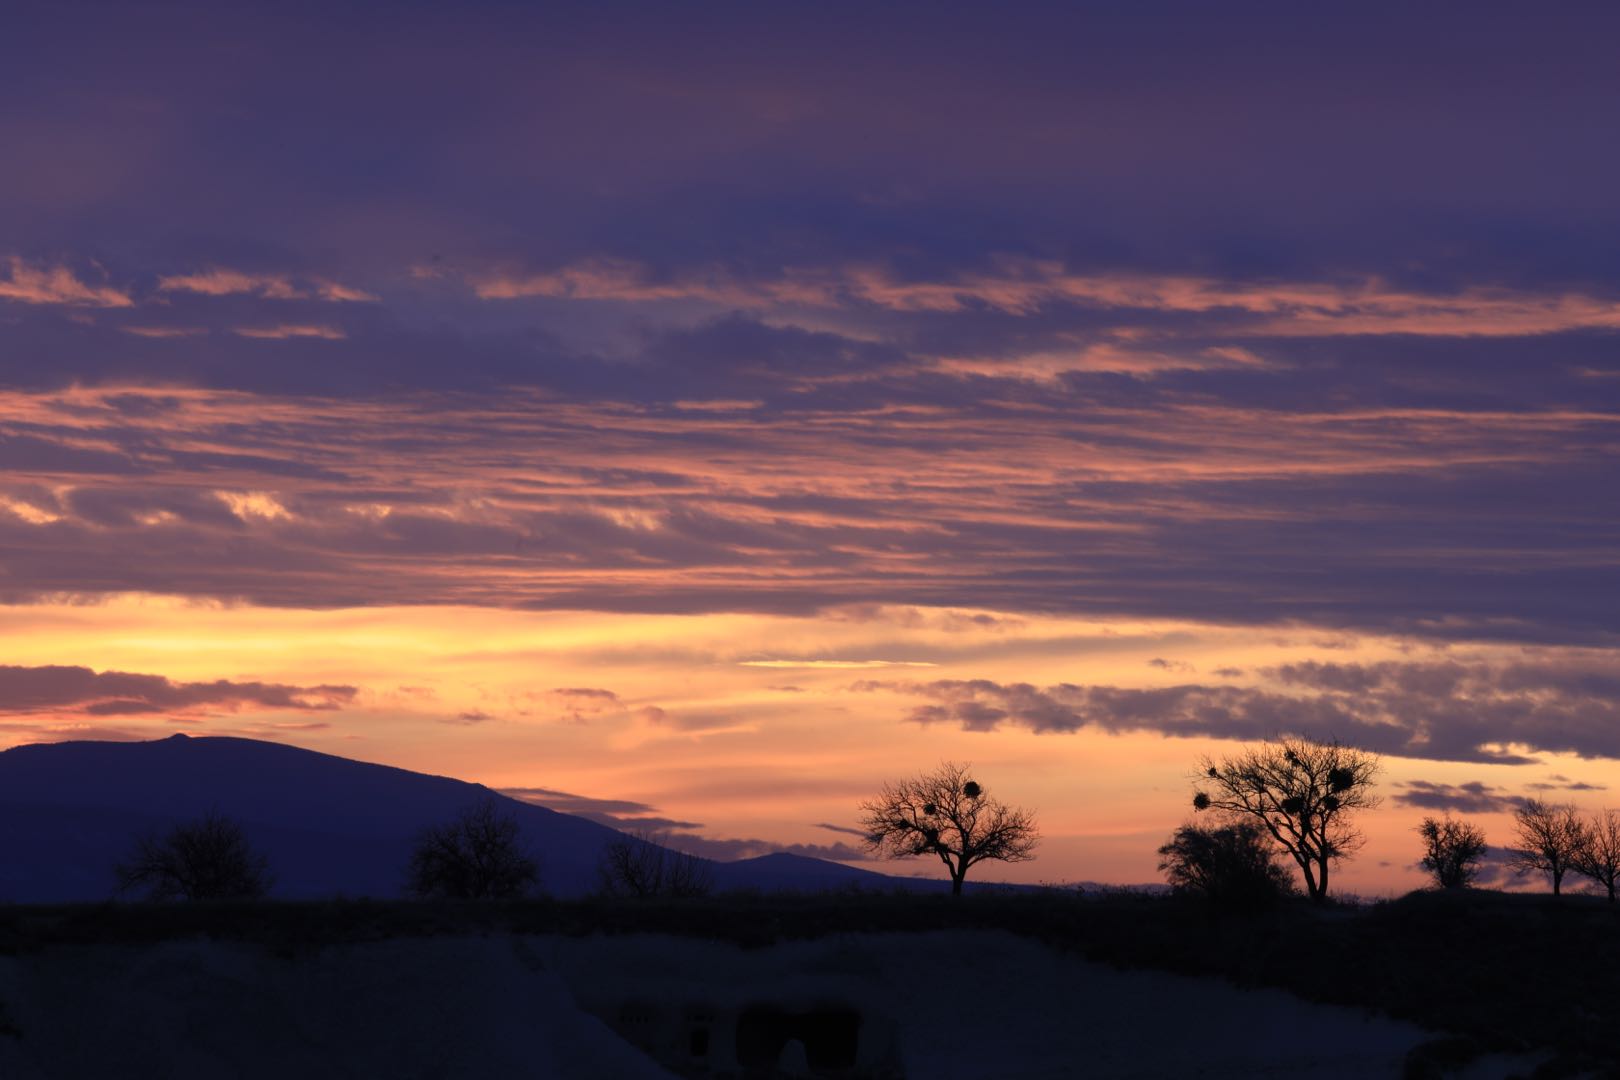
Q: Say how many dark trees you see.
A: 9